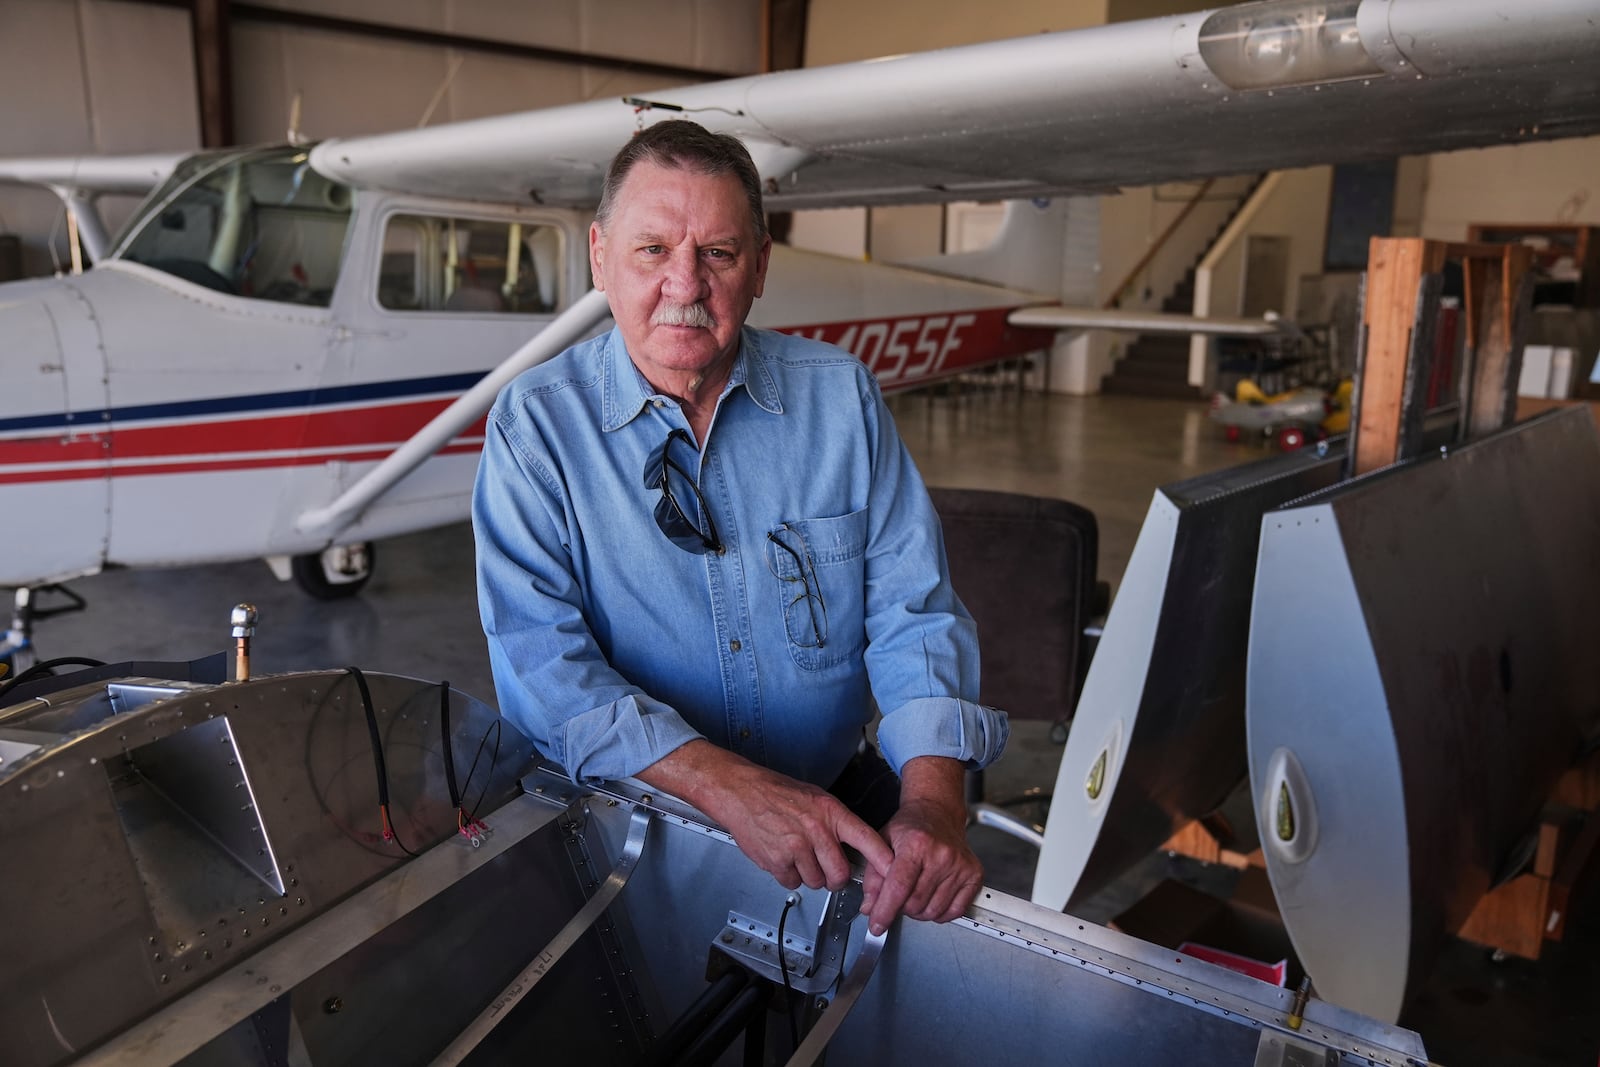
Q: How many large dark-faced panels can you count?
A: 2